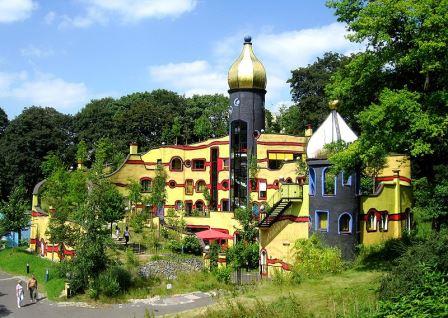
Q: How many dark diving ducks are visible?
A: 0